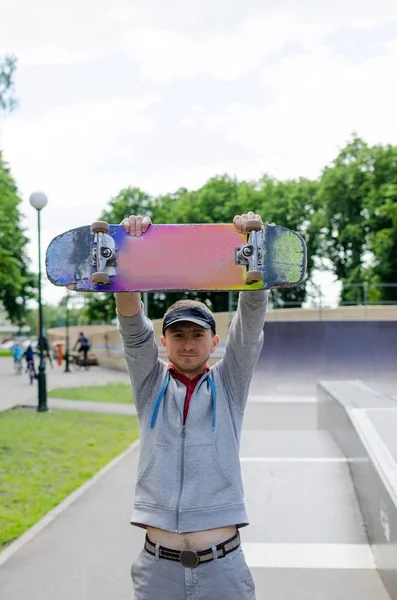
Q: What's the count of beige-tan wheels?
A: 4